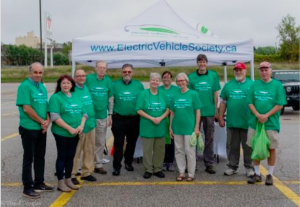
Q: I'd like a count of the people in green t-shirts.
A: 11